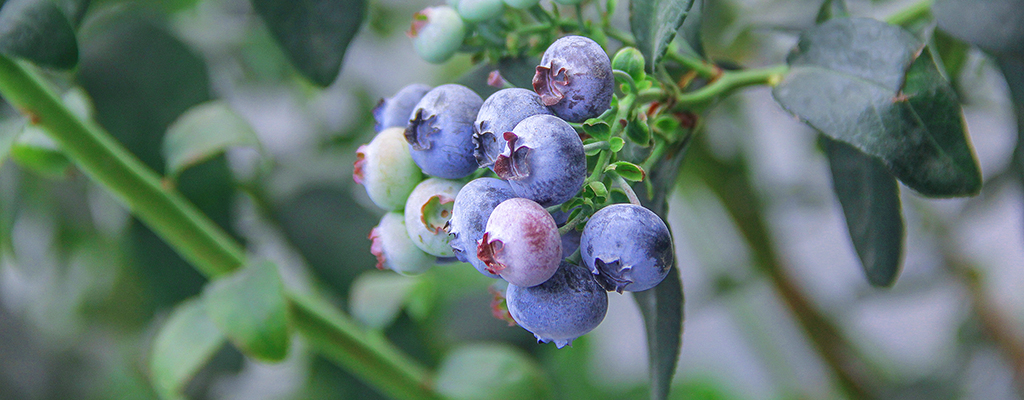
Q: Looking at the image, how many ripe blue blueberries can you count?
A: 8